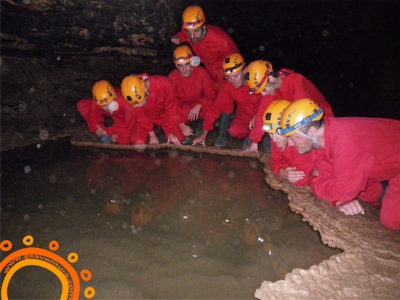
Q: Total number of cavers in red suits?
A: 8